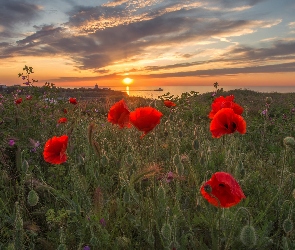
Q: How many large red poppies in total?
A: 6